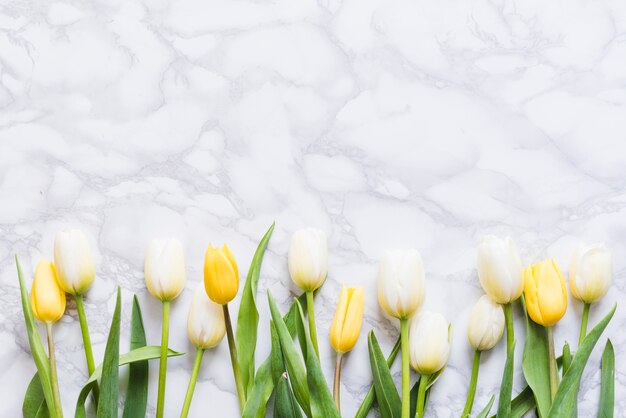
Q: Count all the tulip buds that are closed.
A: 13